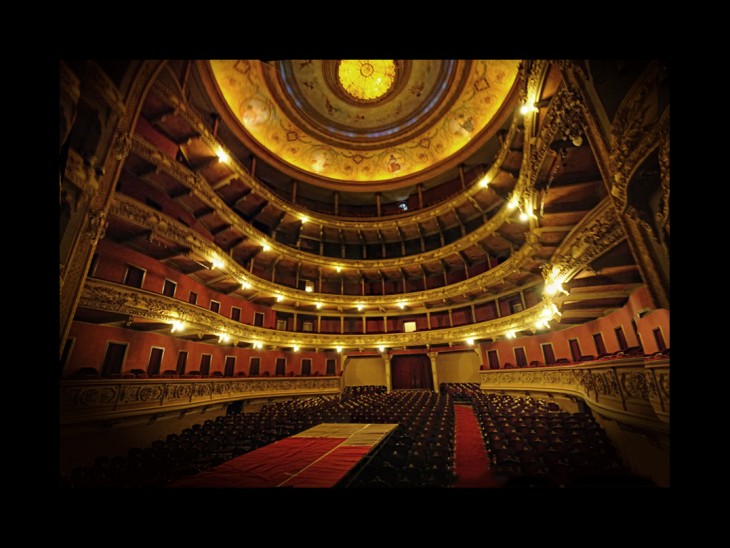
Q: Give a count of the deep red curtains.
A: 1